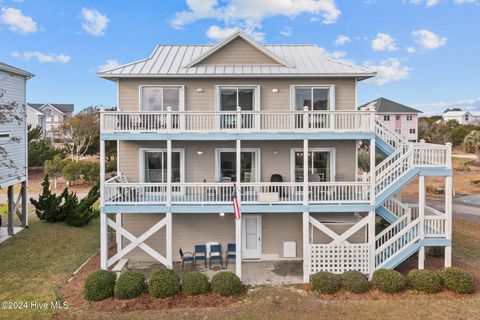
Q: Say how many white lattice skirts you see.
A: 1